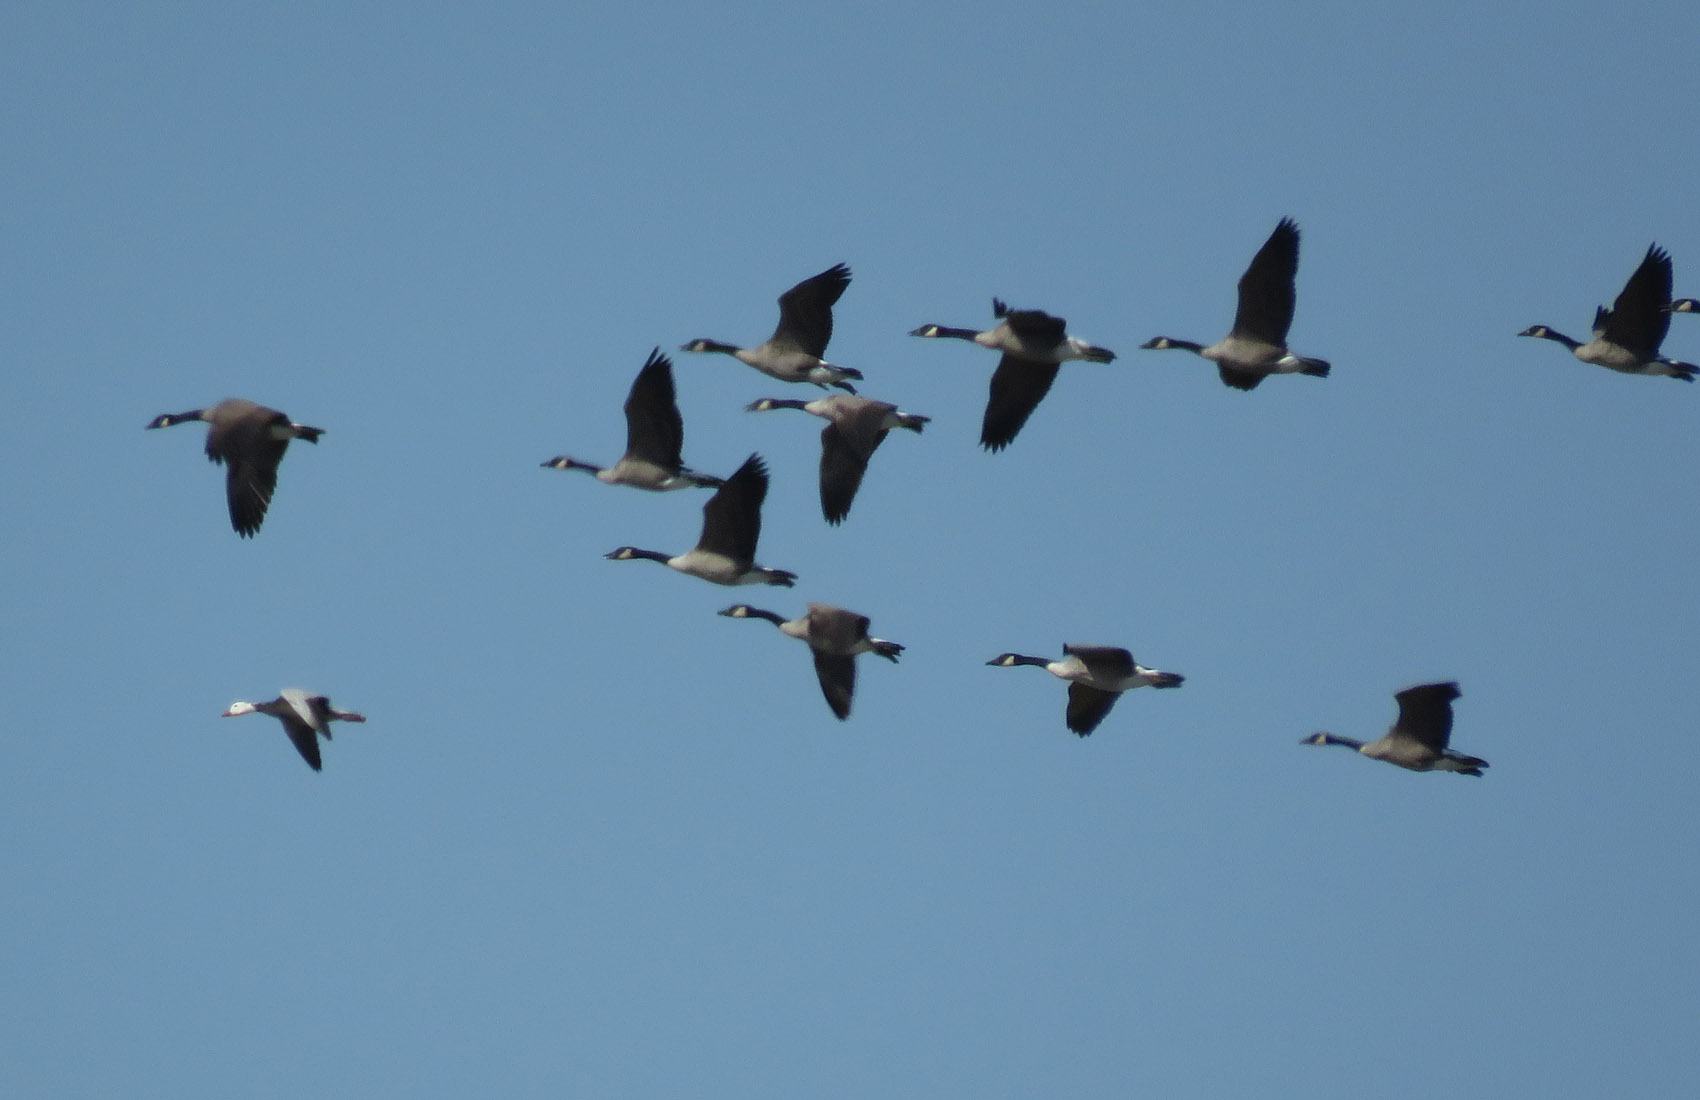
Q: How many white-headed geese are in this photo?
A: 1